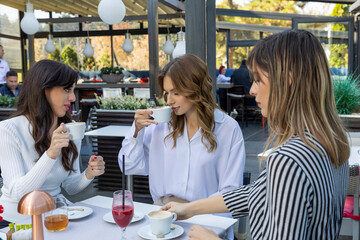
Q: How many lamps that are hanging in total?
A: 7